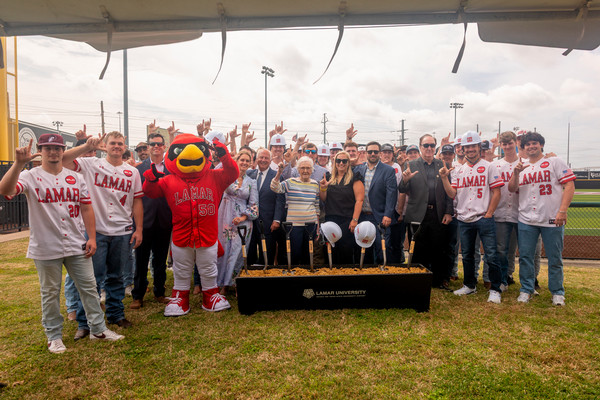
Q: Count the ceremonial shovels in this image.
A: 8